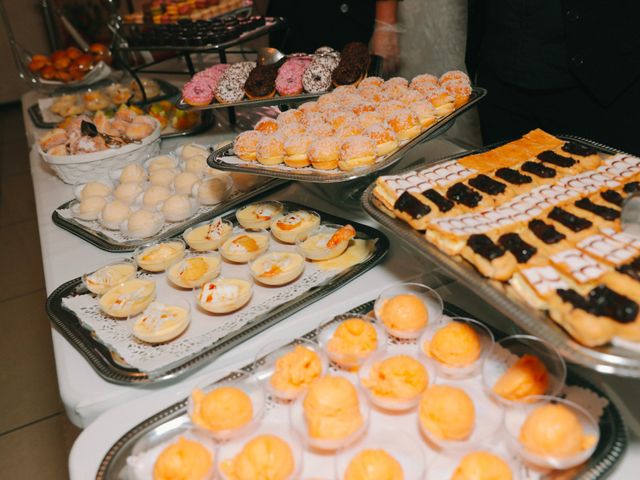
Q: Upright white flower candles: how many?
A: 0